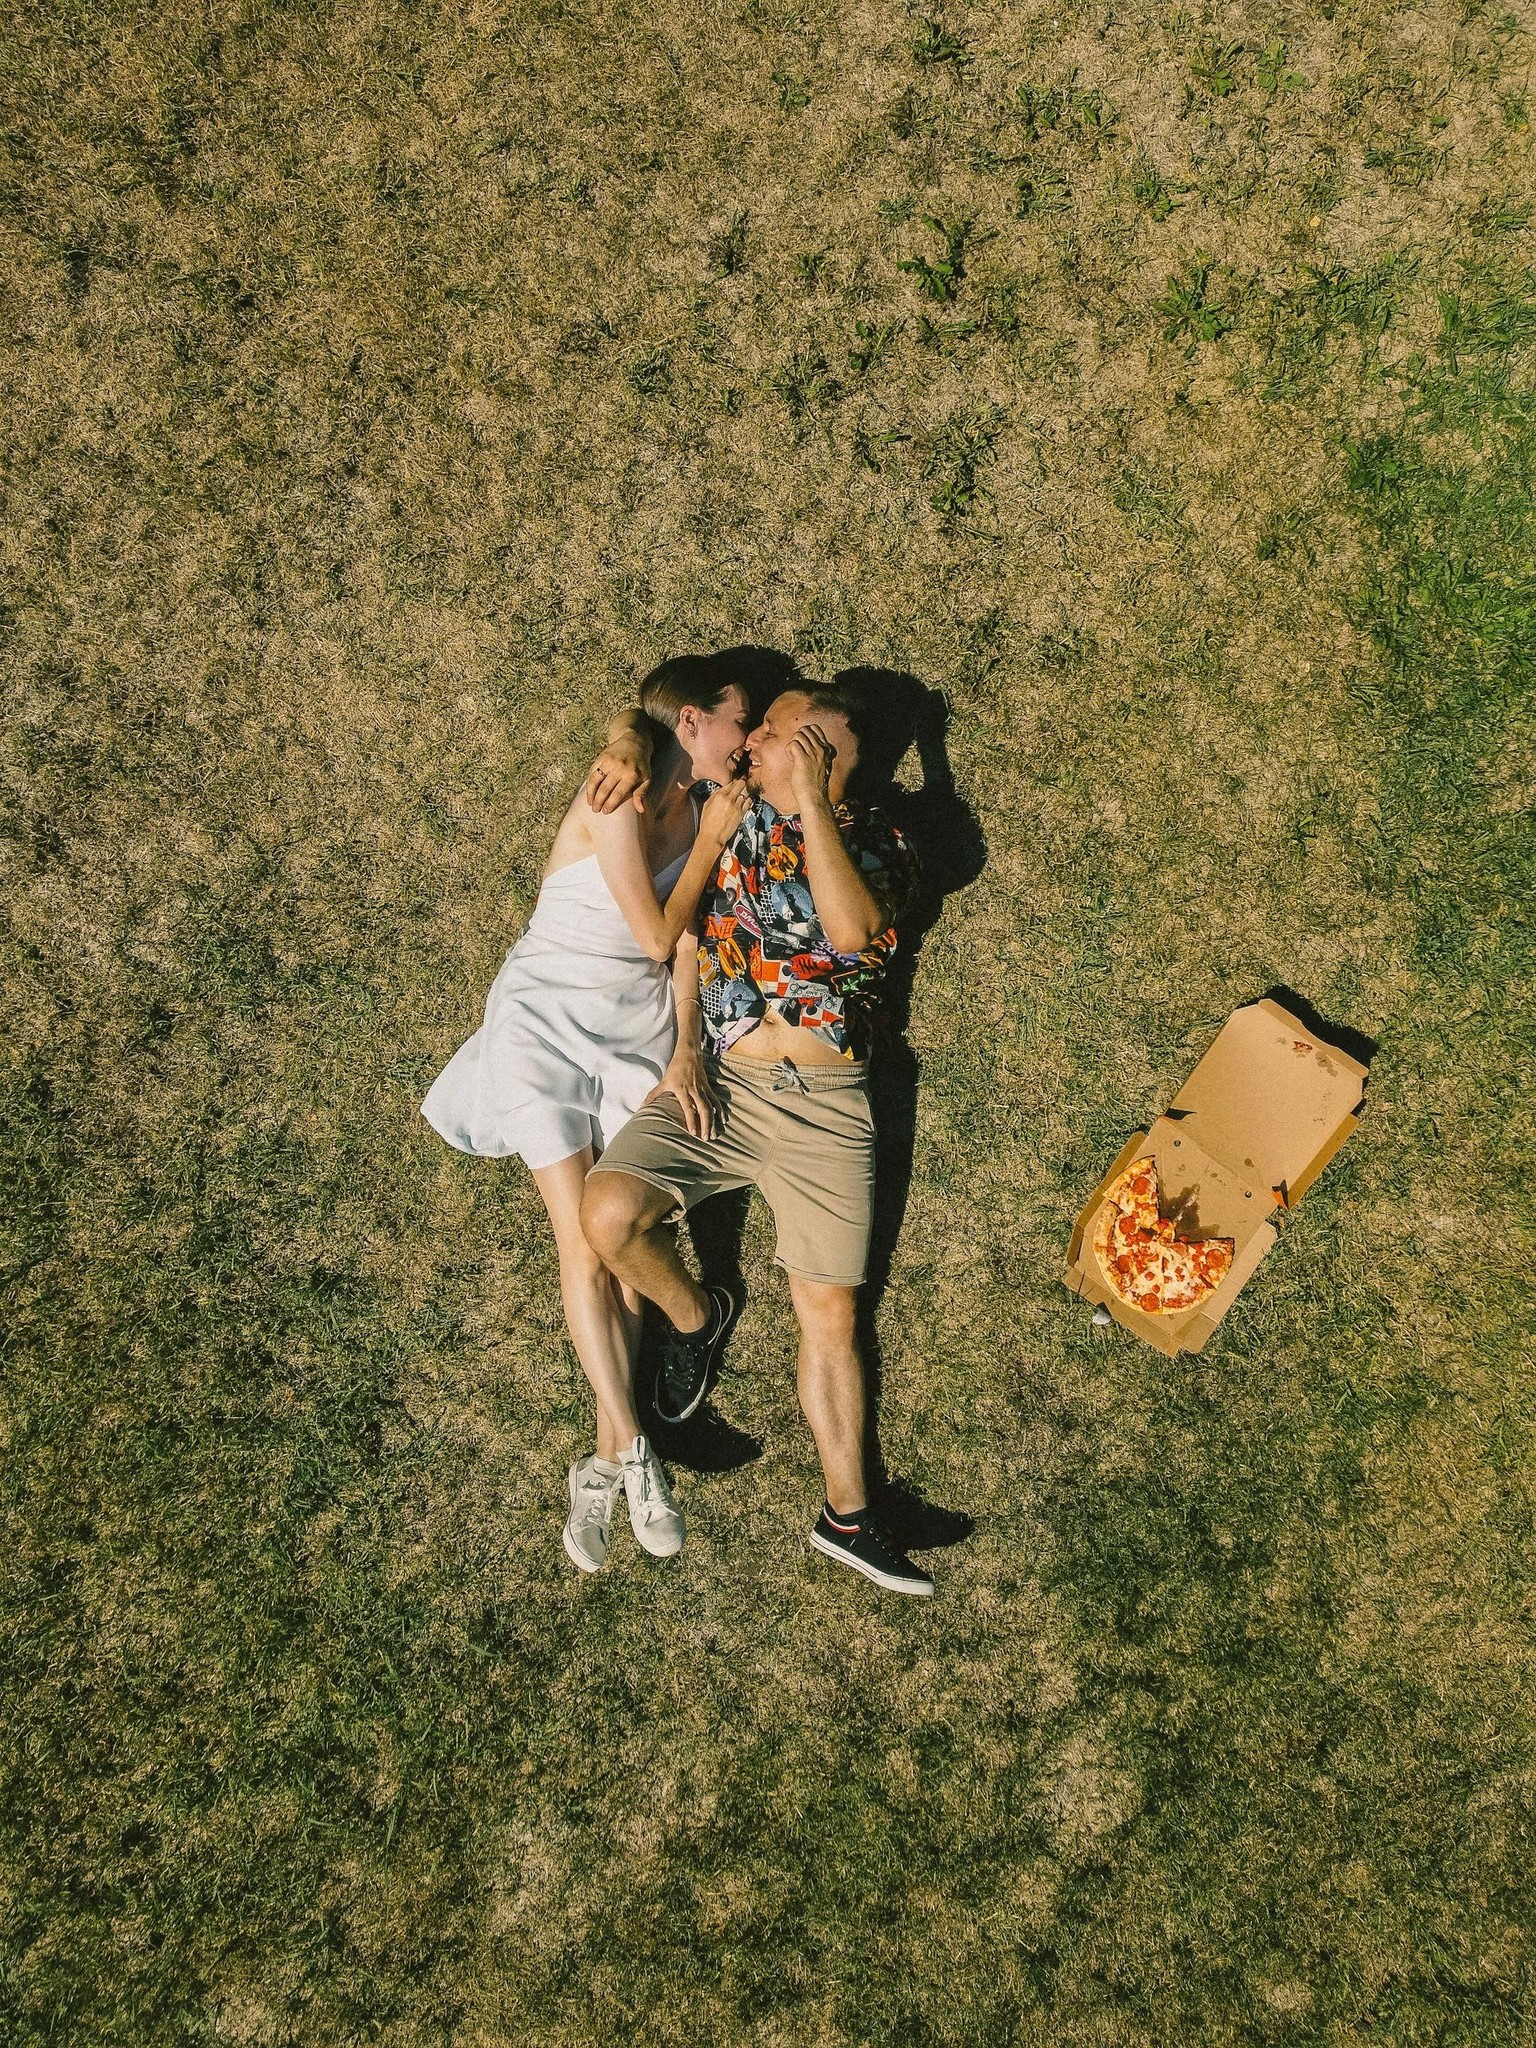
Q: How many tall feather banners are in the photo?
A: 0